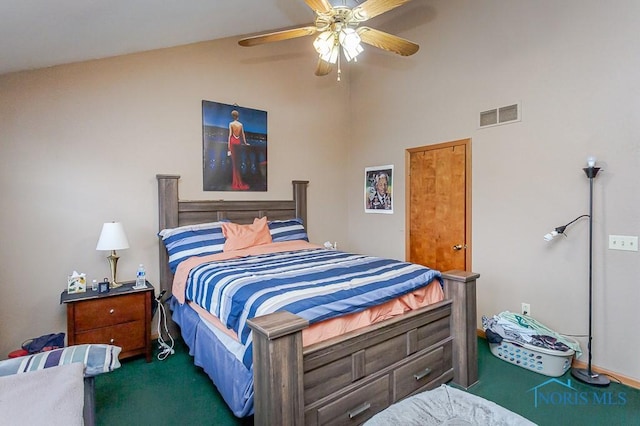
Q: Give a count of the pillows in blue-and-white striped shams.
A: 2